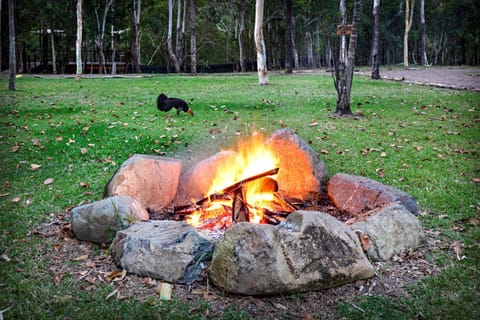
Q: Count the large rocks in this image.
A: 8